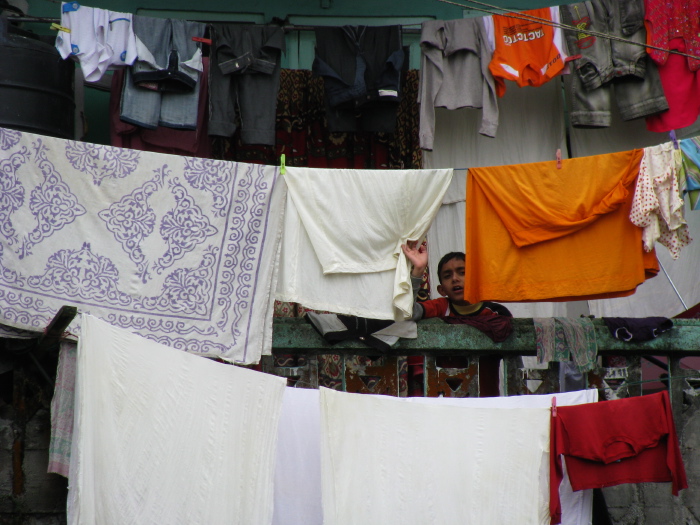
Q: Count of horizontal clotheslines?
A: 3